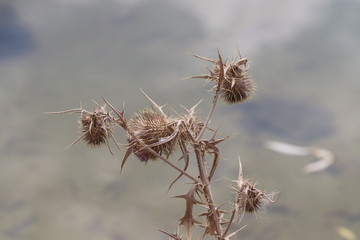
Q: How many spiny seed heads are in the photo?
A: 4